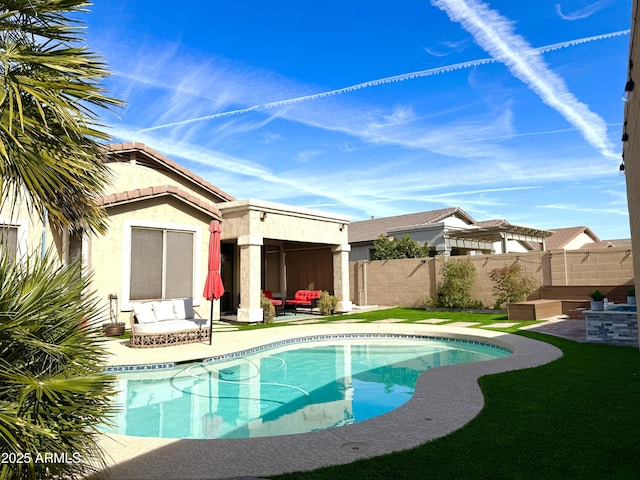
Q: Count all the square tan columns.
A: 2